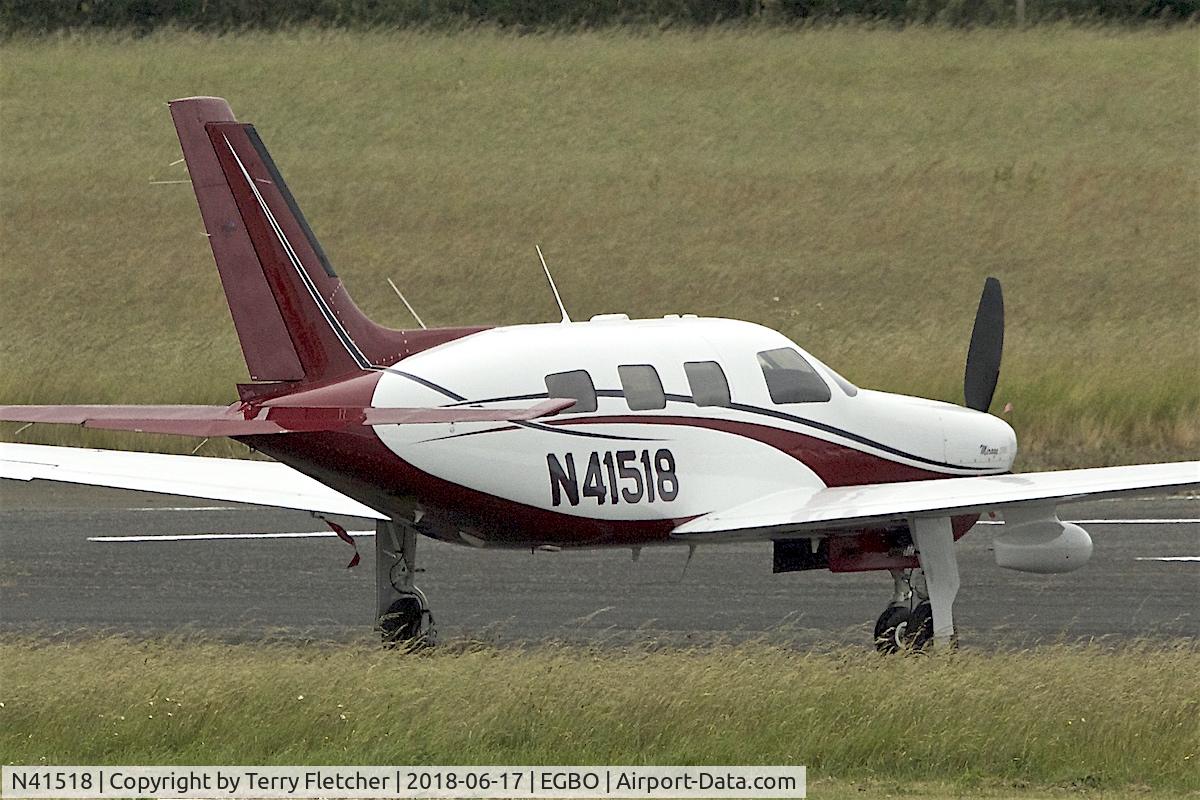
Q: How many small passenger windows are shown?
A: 3